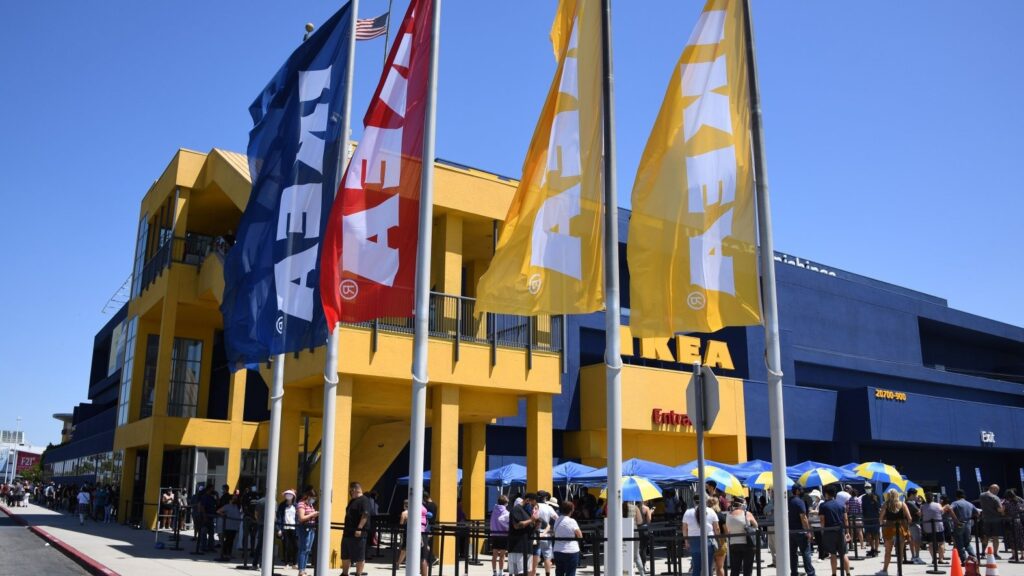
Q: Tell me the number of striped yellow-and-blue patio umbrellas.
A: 6